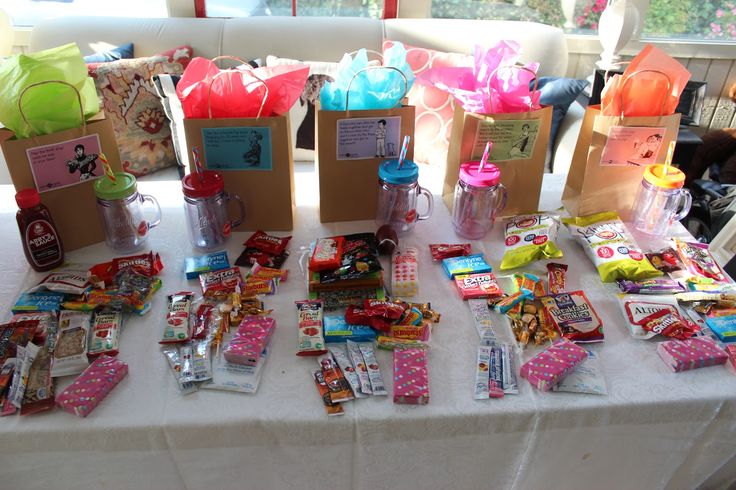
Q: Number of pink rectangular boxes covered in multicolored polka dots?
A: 5